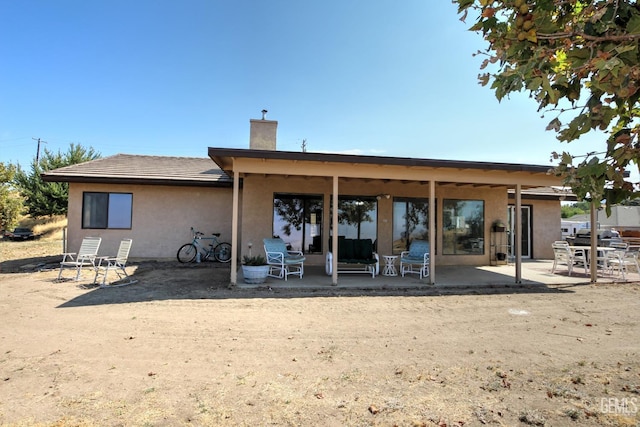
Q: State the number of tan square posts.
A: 5